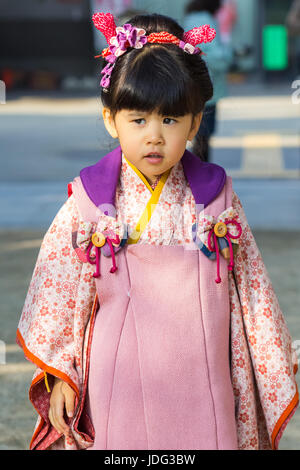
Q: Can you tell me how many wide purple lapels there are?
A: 2